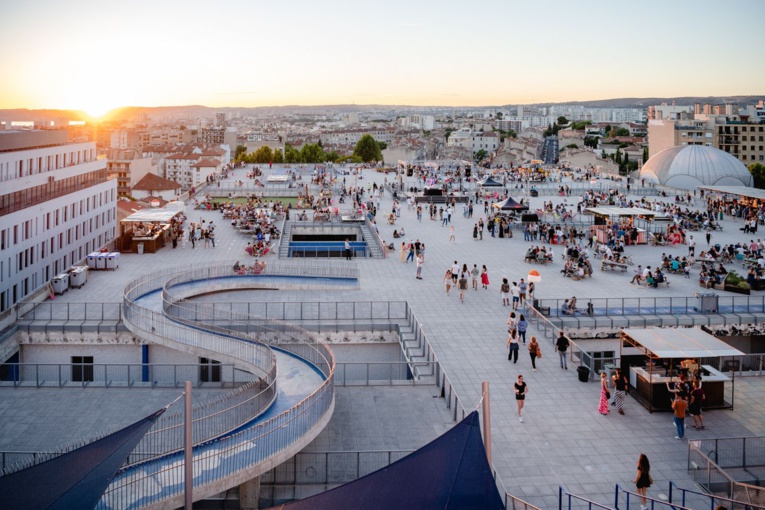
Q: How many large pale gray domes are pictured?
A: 1